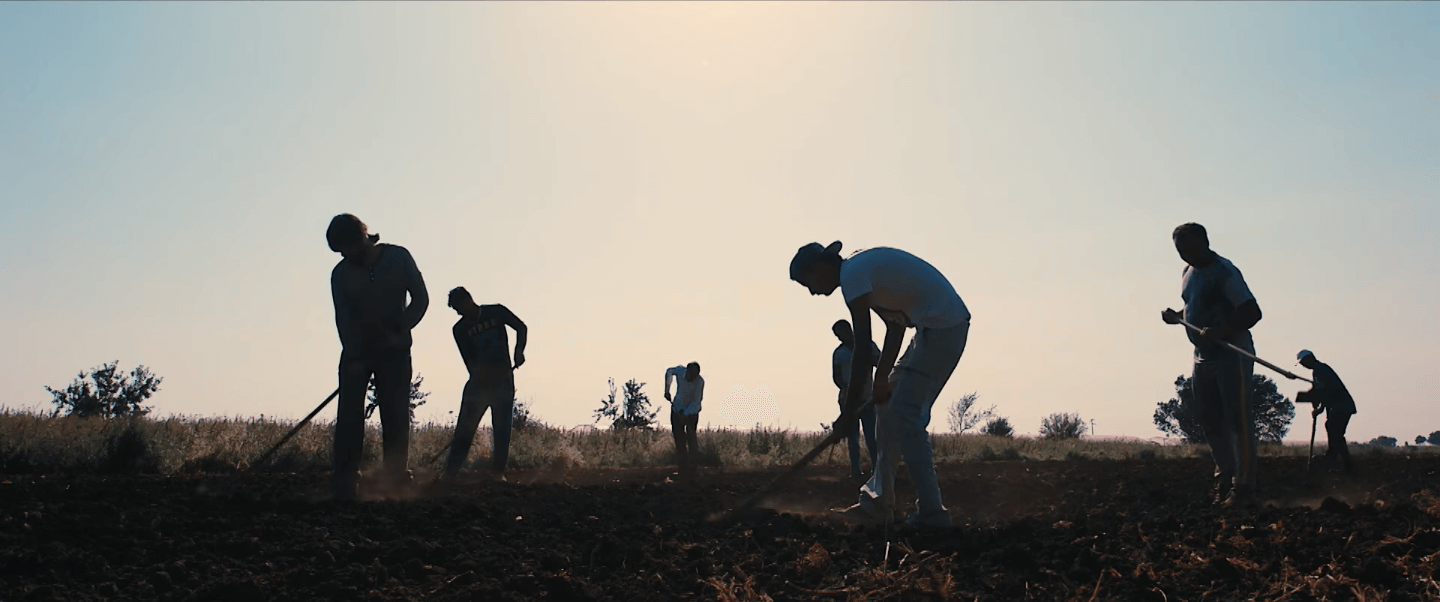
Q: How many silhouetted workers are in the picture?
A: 7